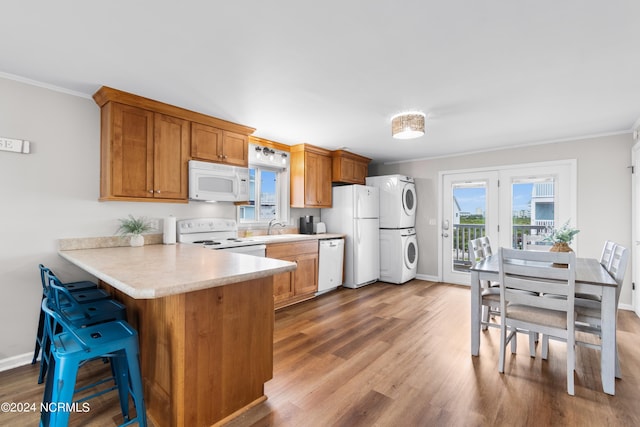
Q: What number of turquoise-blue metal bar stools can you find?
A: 4